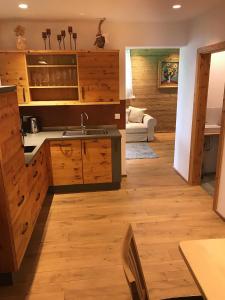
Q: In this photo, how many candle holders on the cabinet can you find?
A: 6